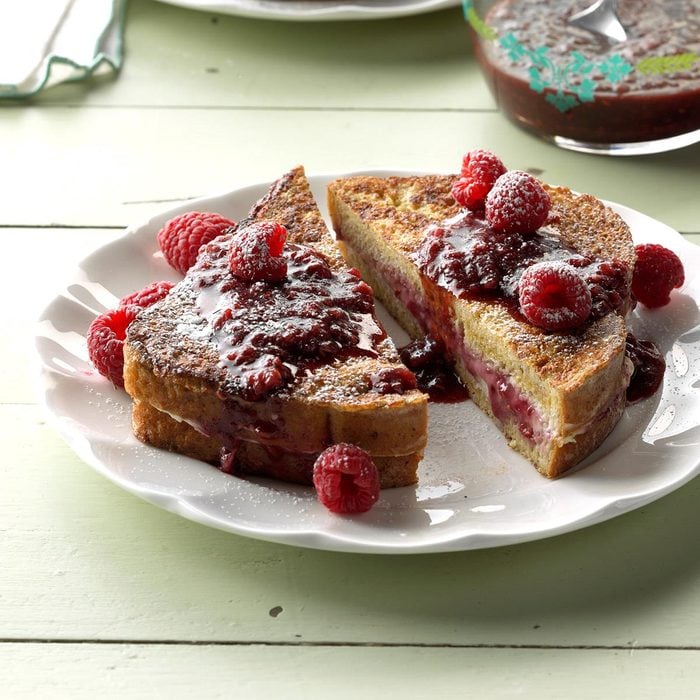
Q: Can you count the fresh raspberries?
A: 9